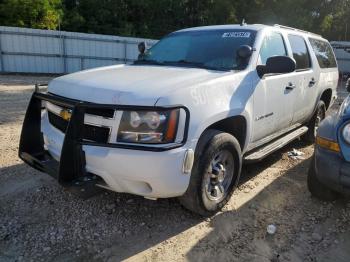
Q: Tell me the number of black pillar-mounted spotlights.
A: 2